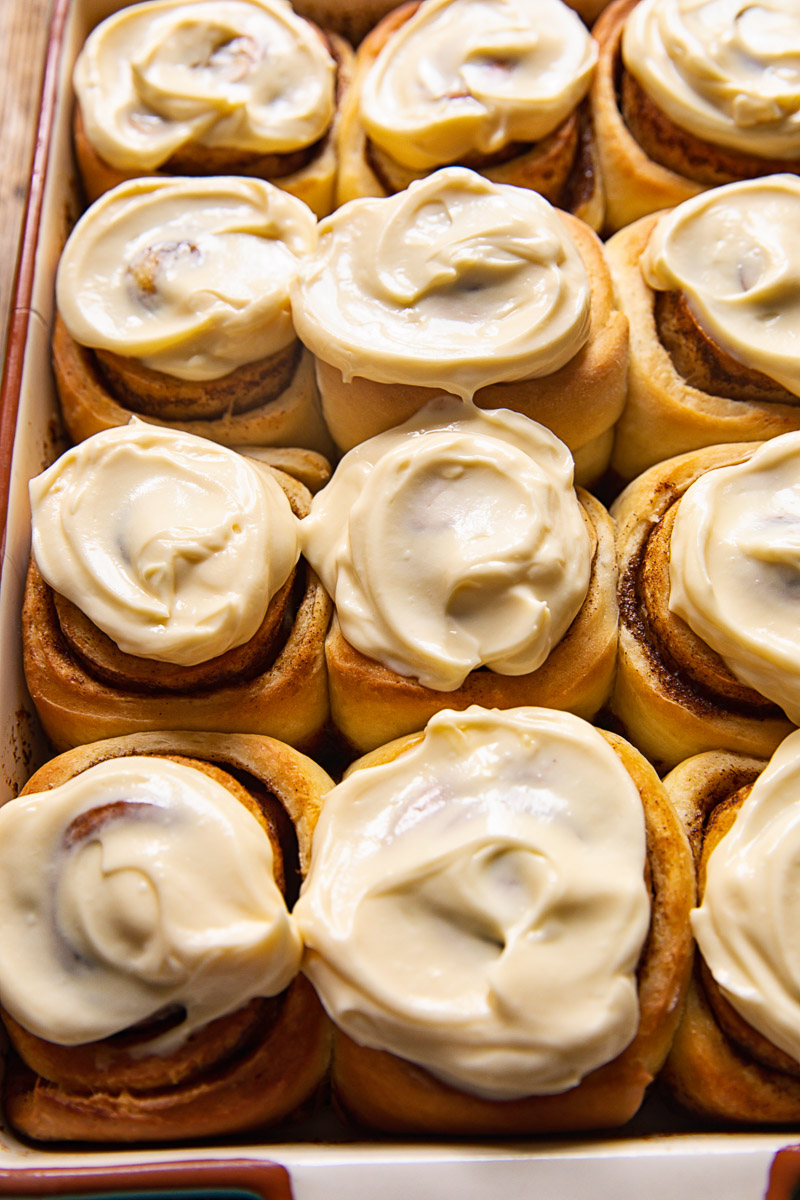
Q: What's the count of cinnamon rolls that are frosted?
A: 12